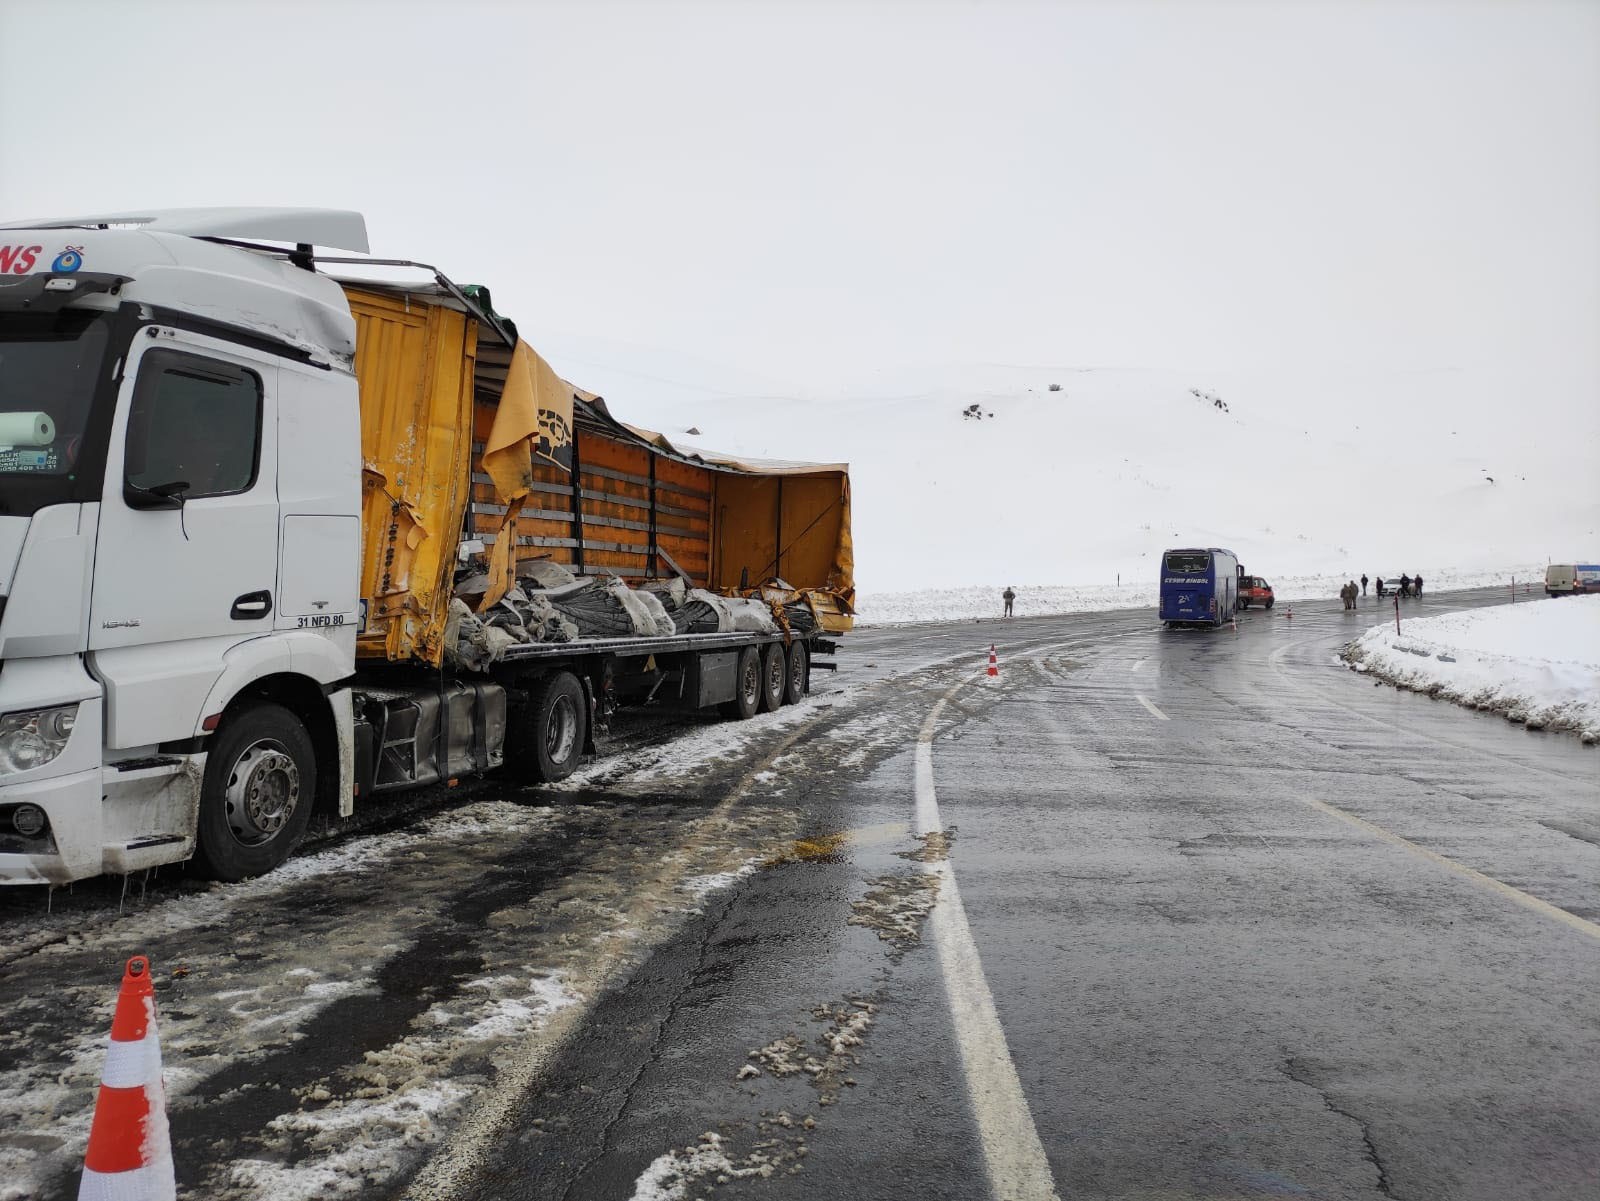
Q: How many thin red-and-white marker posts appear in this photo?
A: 2